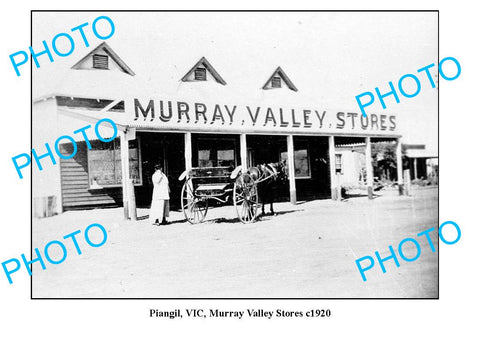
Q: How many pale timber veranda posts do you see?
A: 7